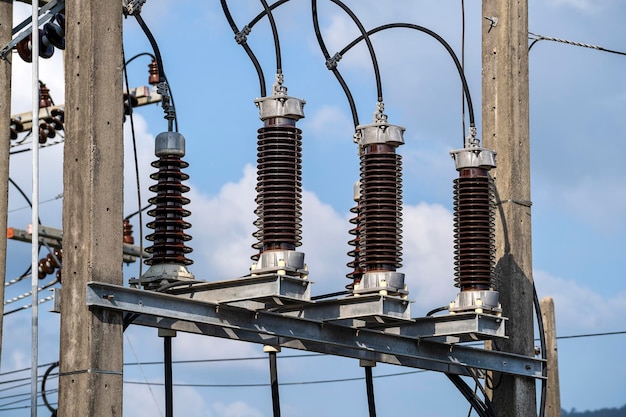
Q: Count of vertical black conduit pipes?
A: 3